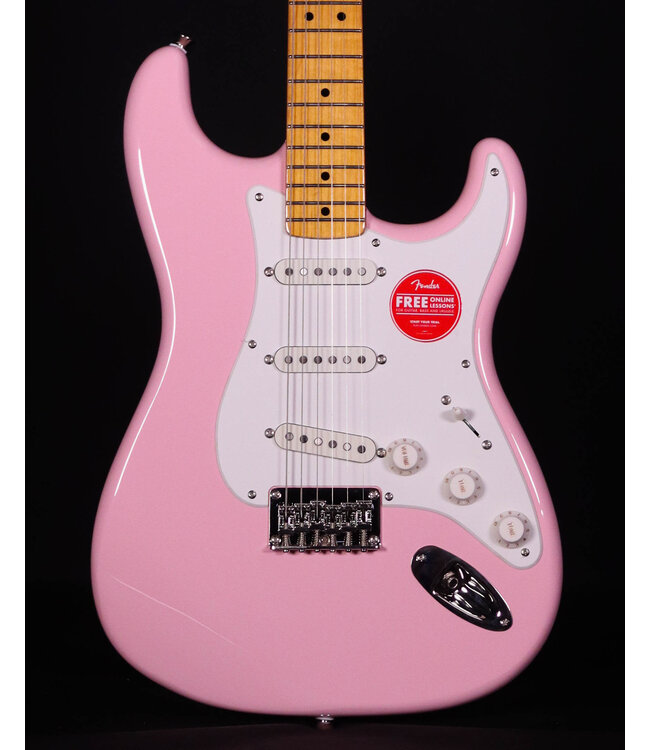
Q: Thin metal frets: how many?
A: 11